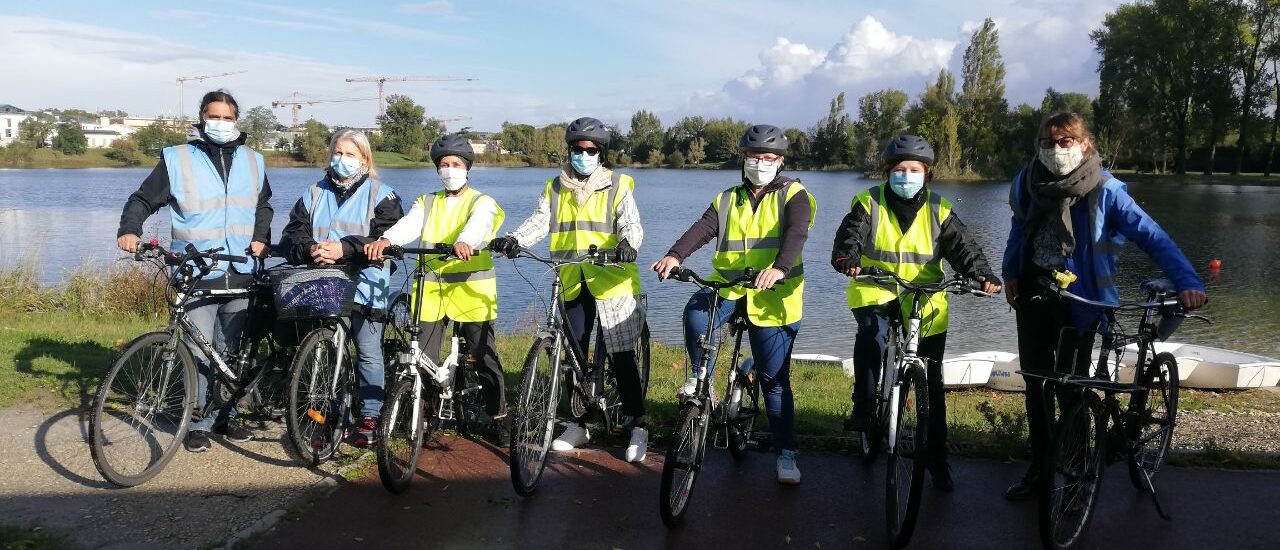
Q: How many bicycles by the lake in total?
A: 7